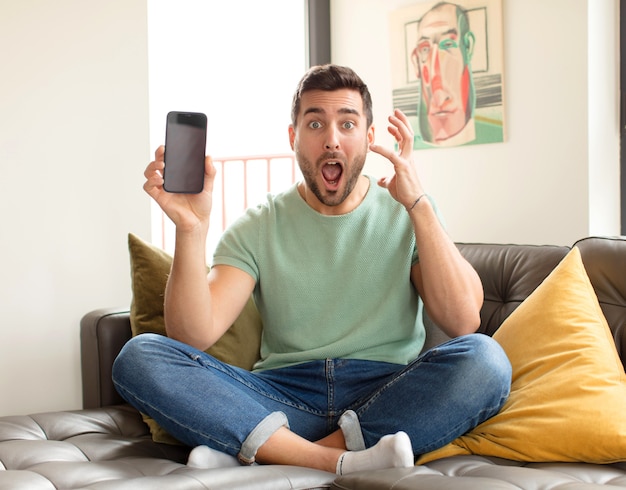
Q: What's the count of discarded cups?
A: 0